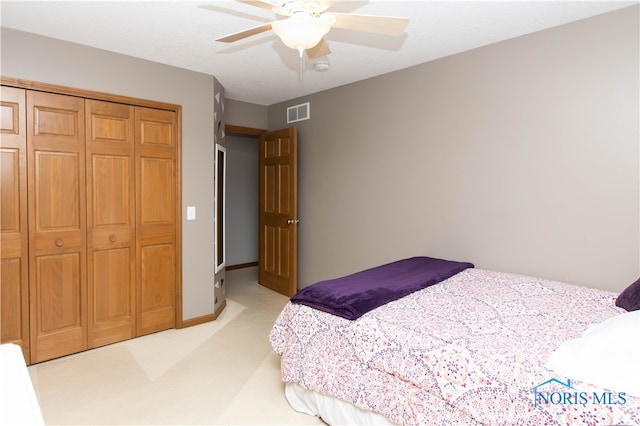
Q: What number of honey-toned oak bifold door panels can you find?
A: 4